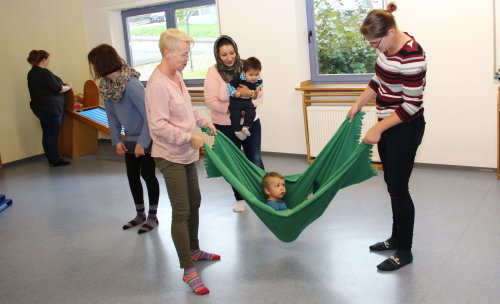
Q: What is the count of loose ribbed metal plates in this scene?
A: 0